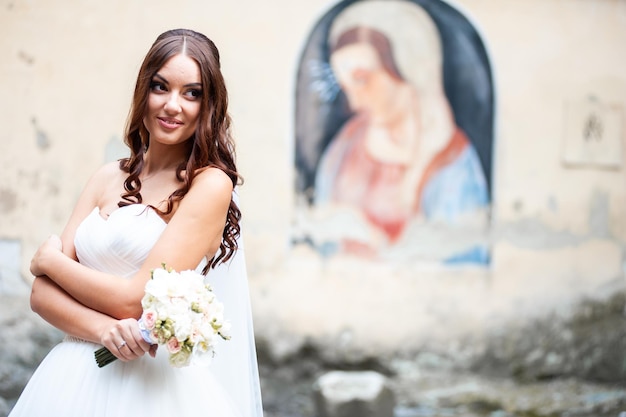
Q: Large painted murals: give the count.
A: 1